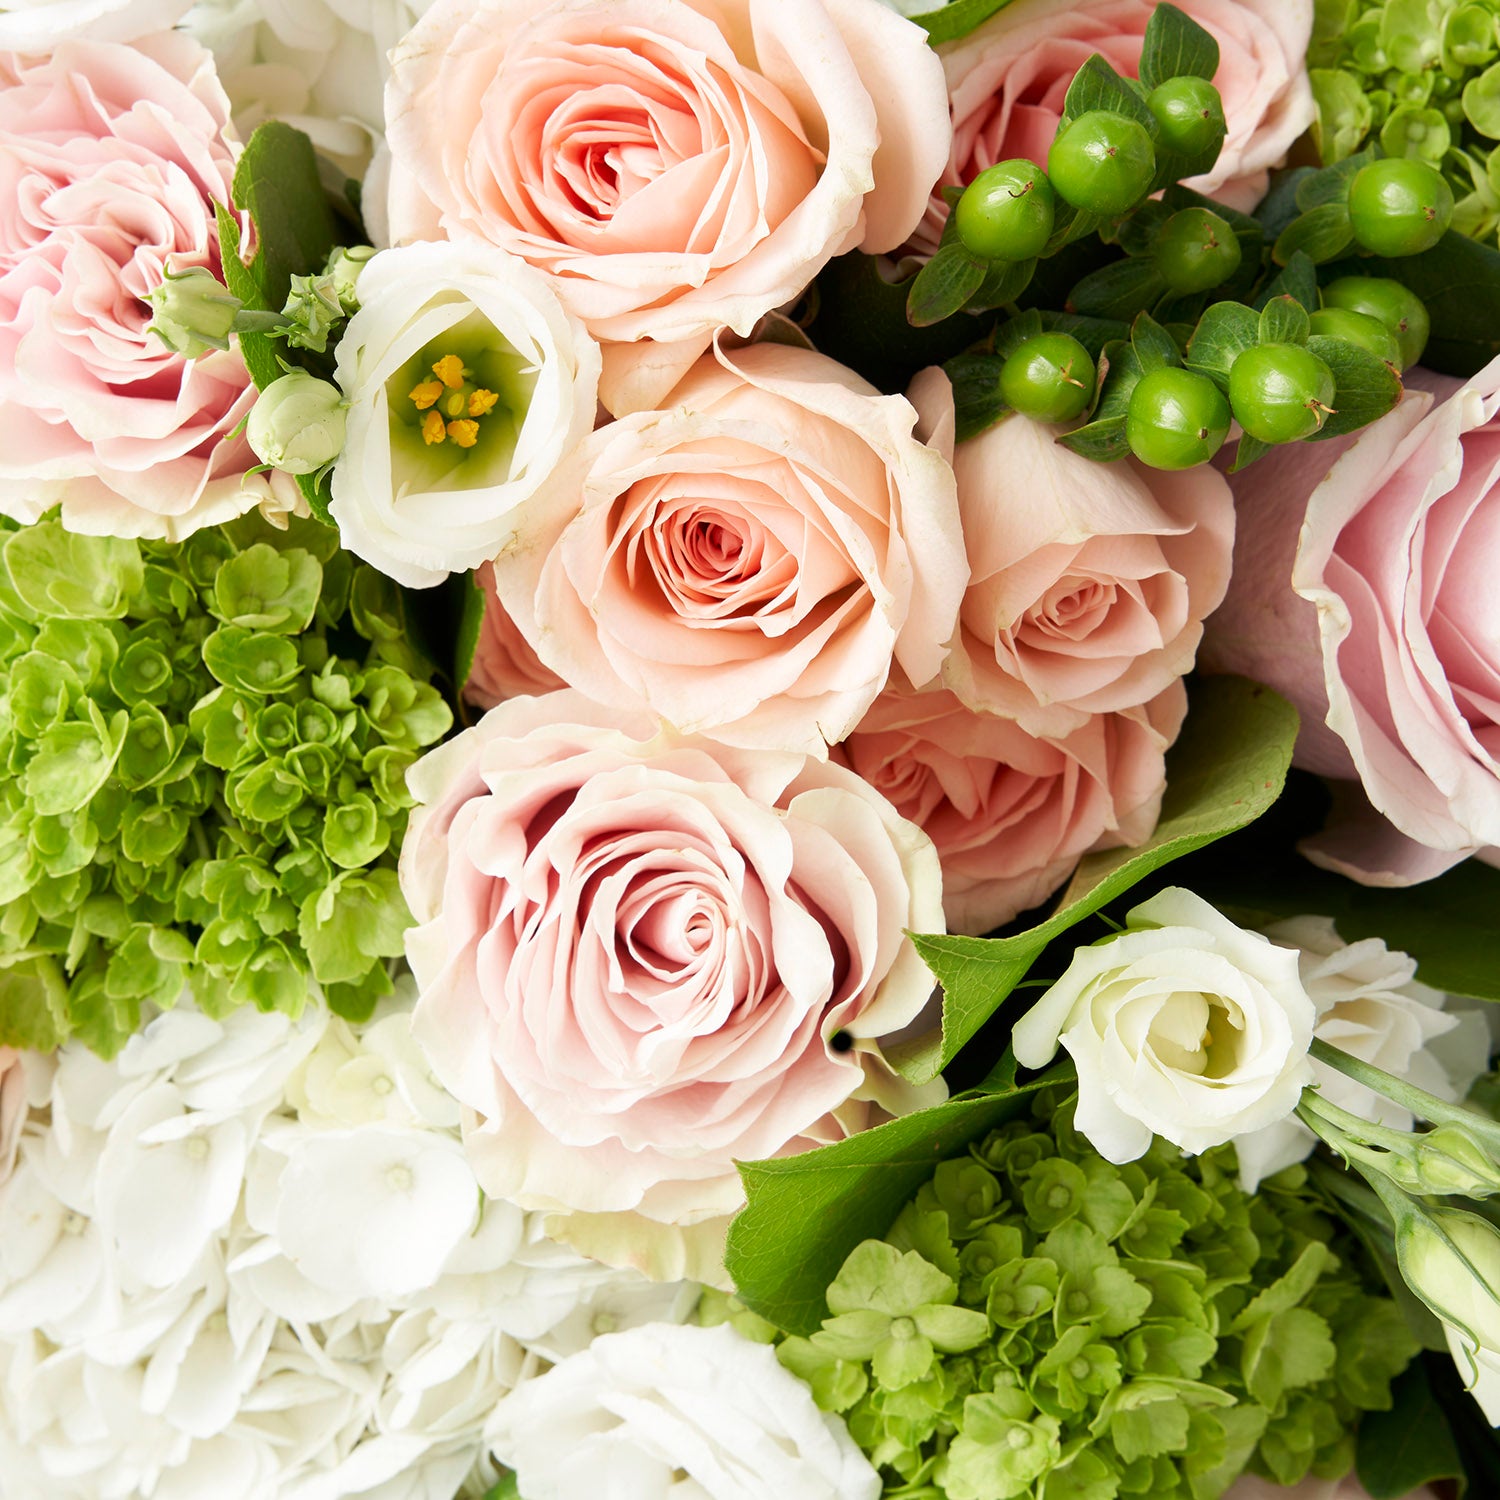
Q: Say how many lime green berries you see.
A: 10